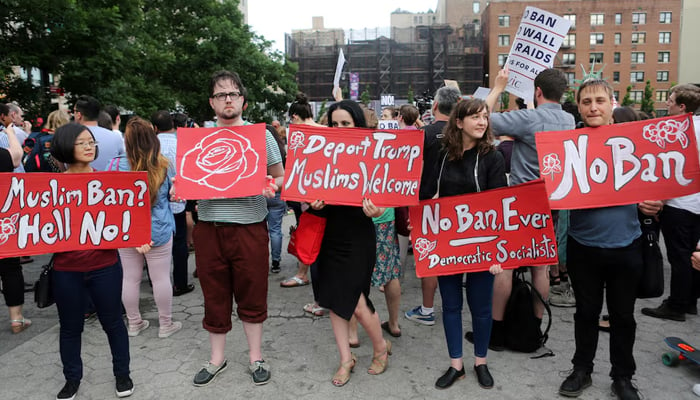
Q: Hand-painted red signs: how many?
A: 5